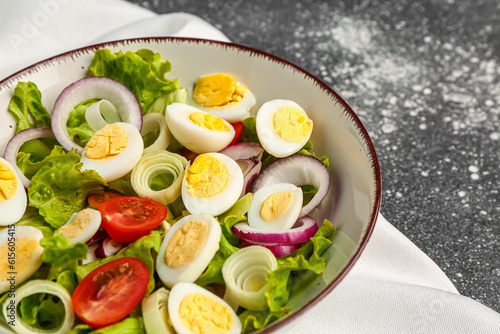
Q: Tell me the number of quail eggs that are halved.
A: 11